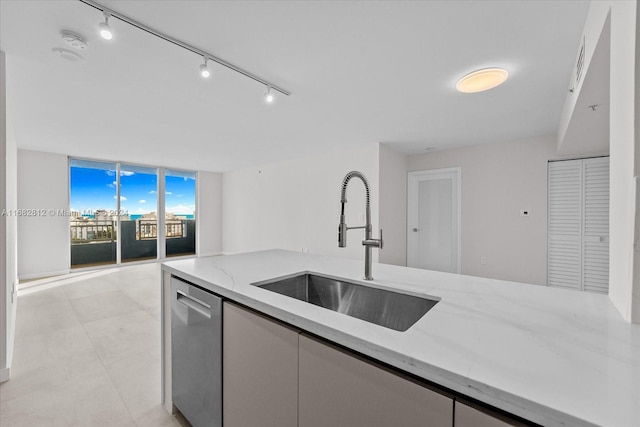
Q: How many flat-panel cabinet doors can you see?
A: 3